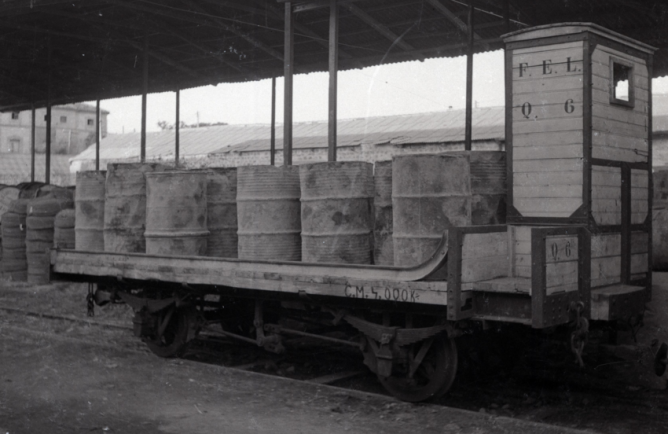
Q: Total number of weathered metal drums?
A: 9